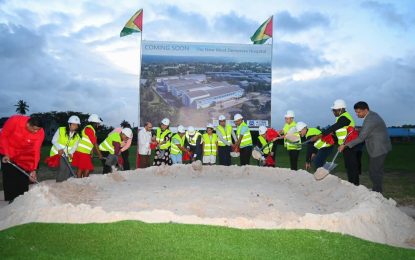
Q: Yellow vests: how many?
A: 13